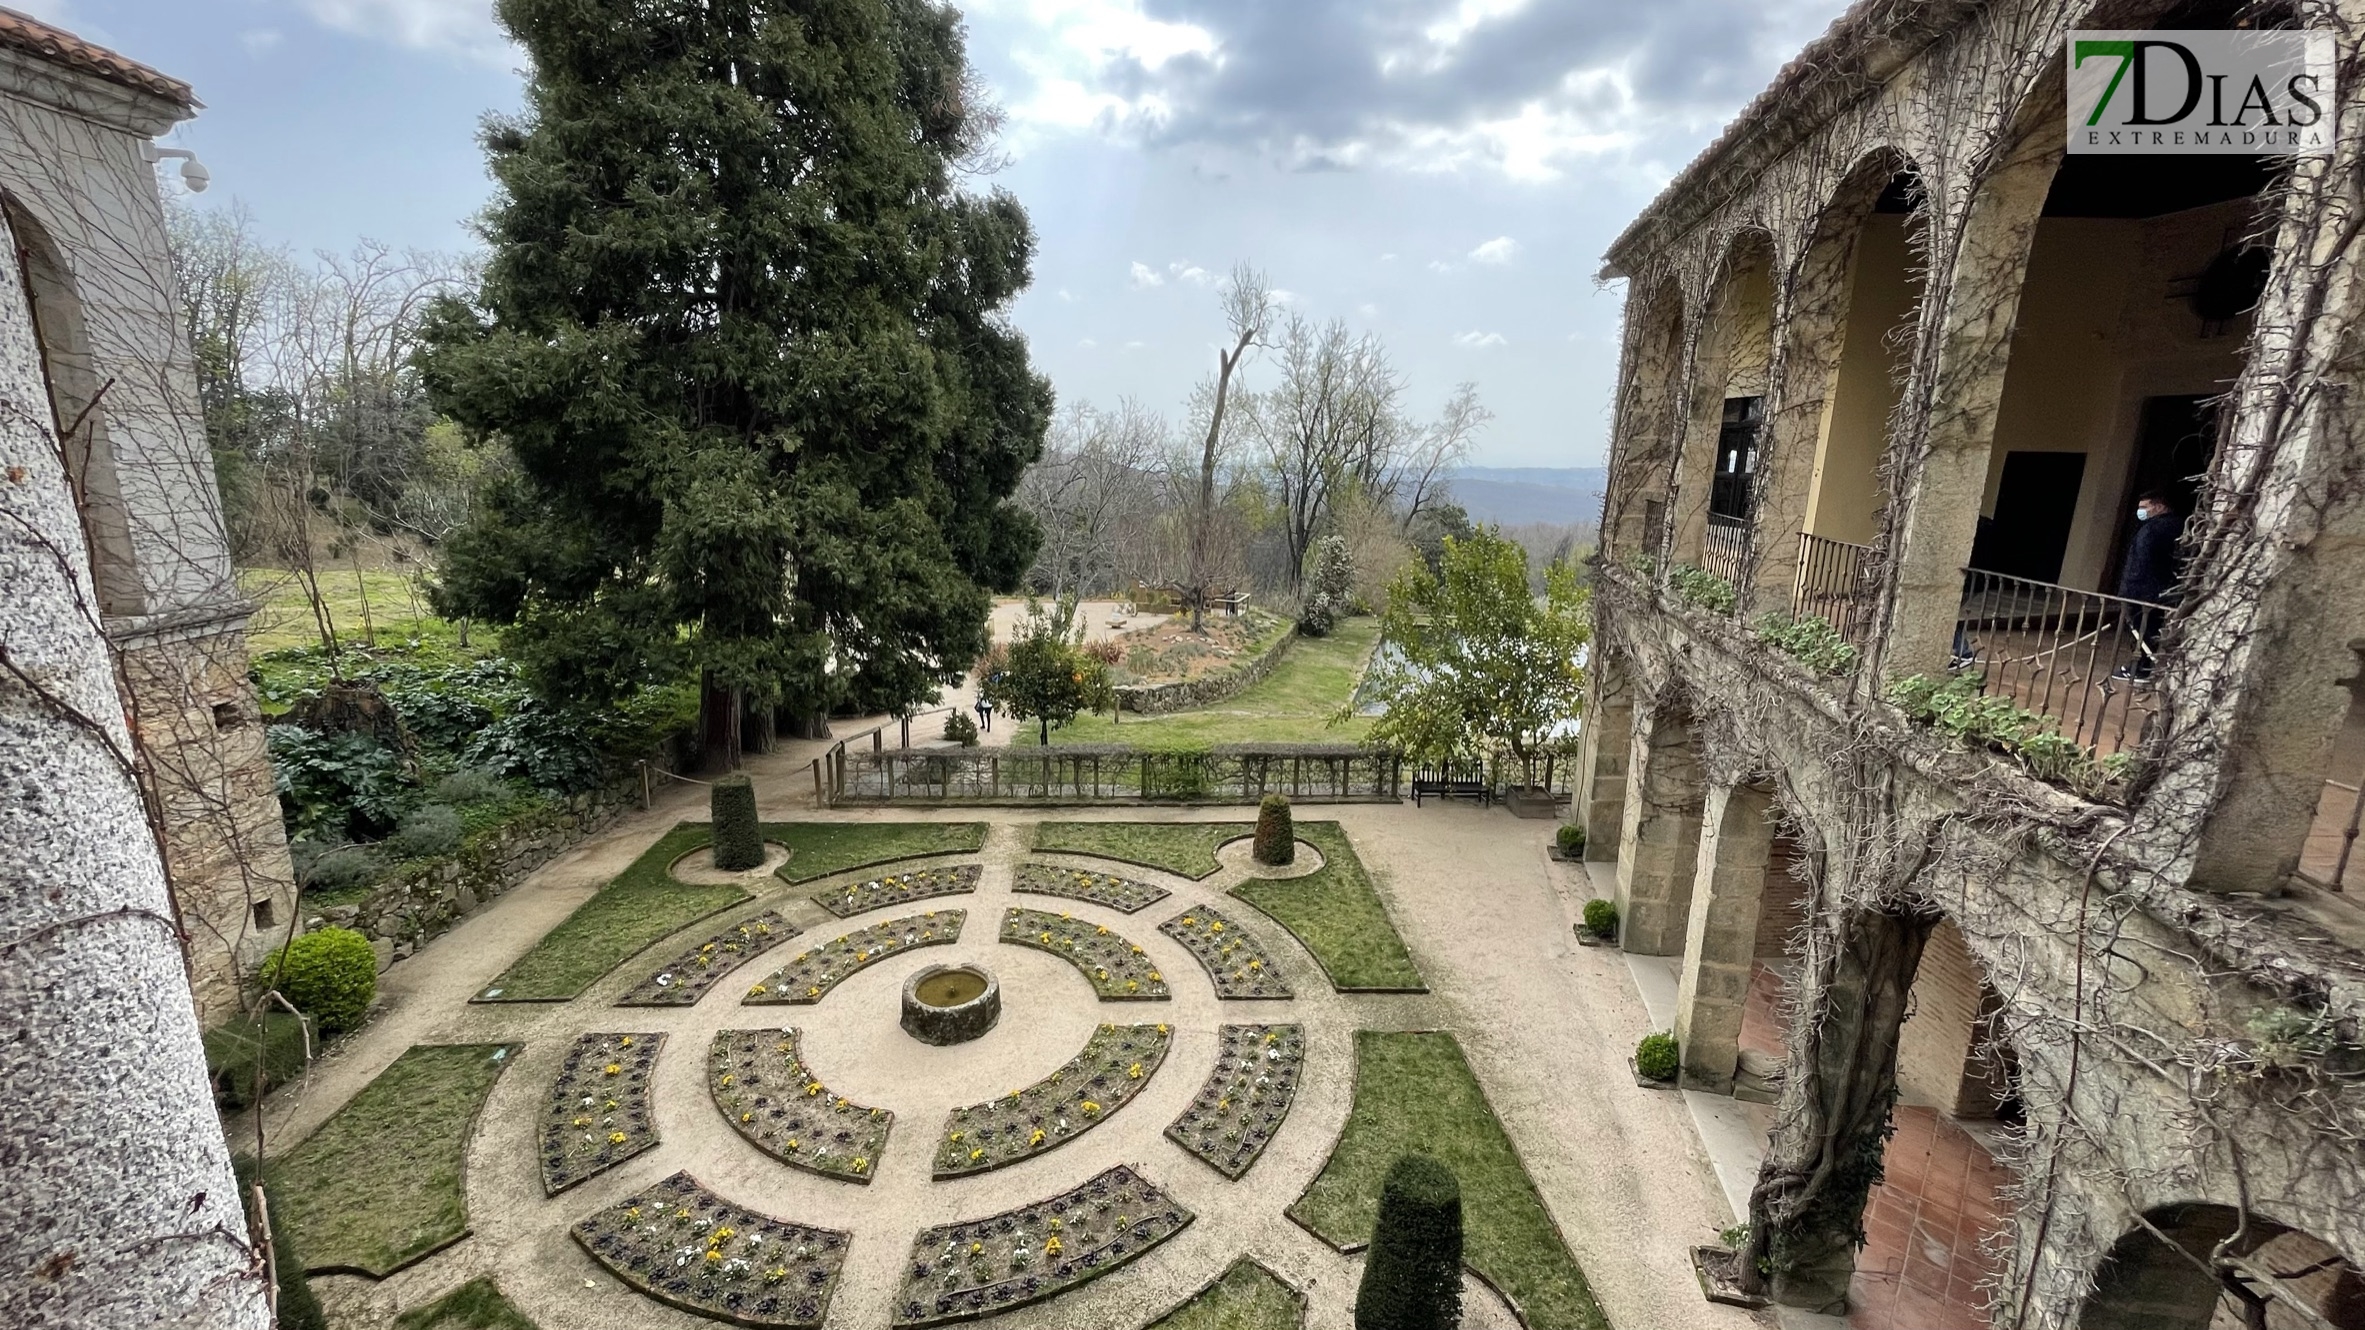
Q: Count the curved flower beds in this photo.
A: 12